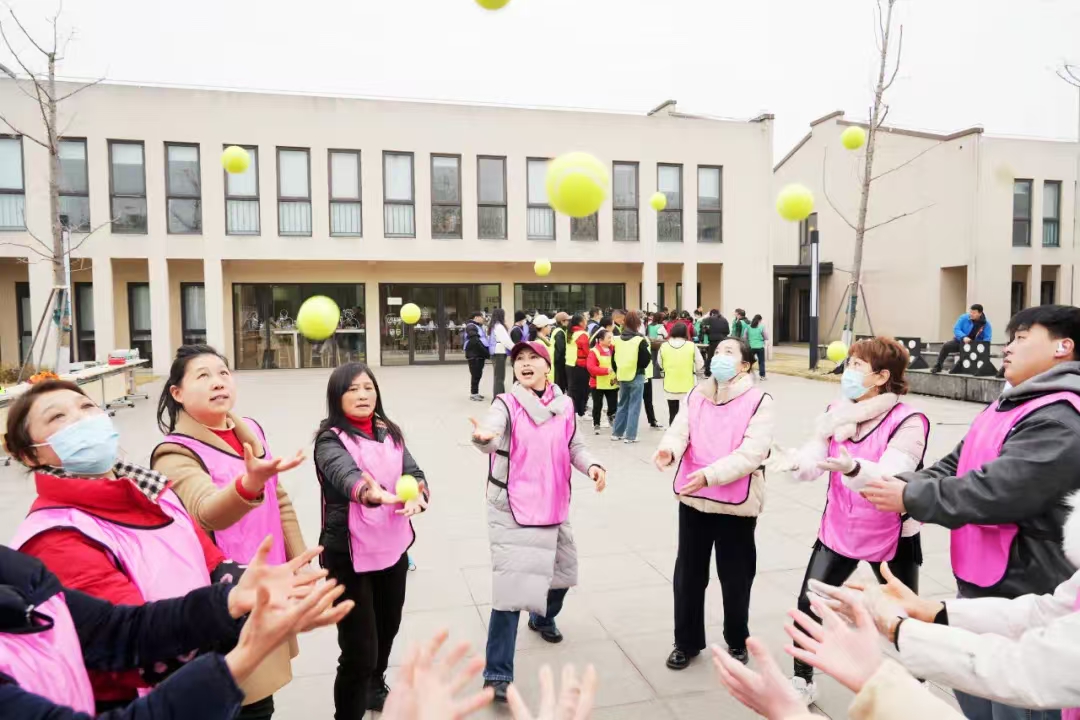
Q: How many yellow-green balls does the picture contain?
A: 11